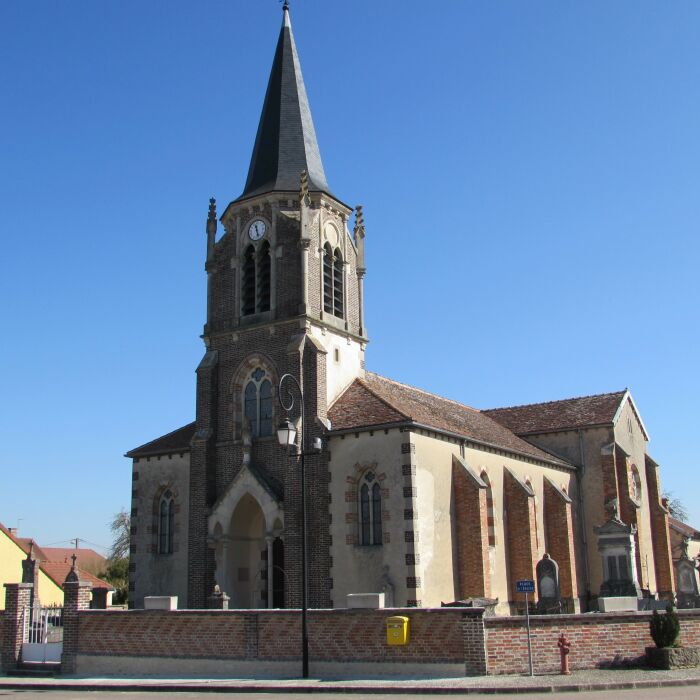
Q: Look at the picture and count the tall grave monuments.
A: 3